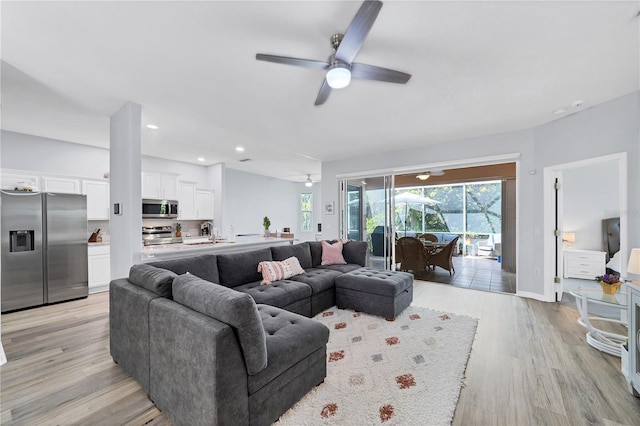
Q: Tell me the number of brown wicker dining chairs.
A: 4